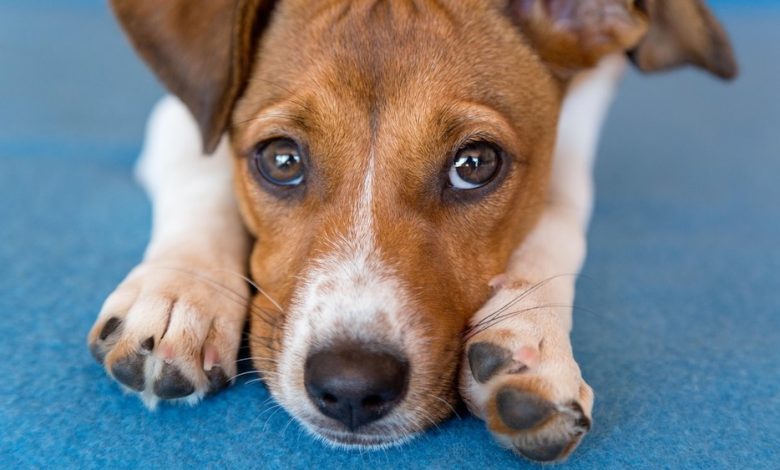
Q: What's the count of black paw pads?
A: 7